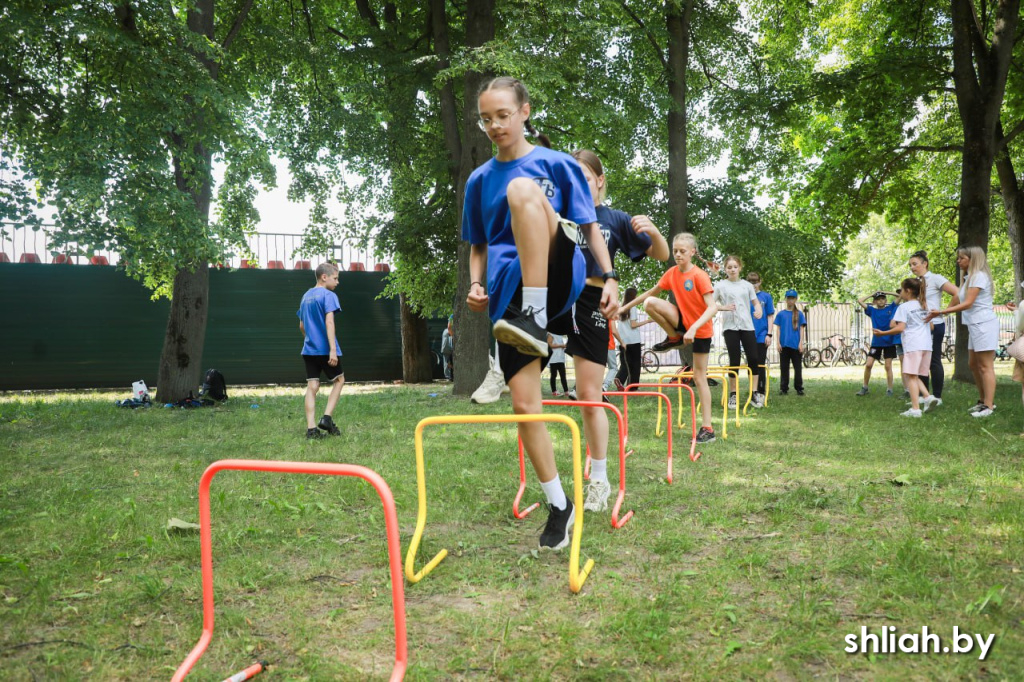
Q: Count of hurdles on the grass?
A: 9